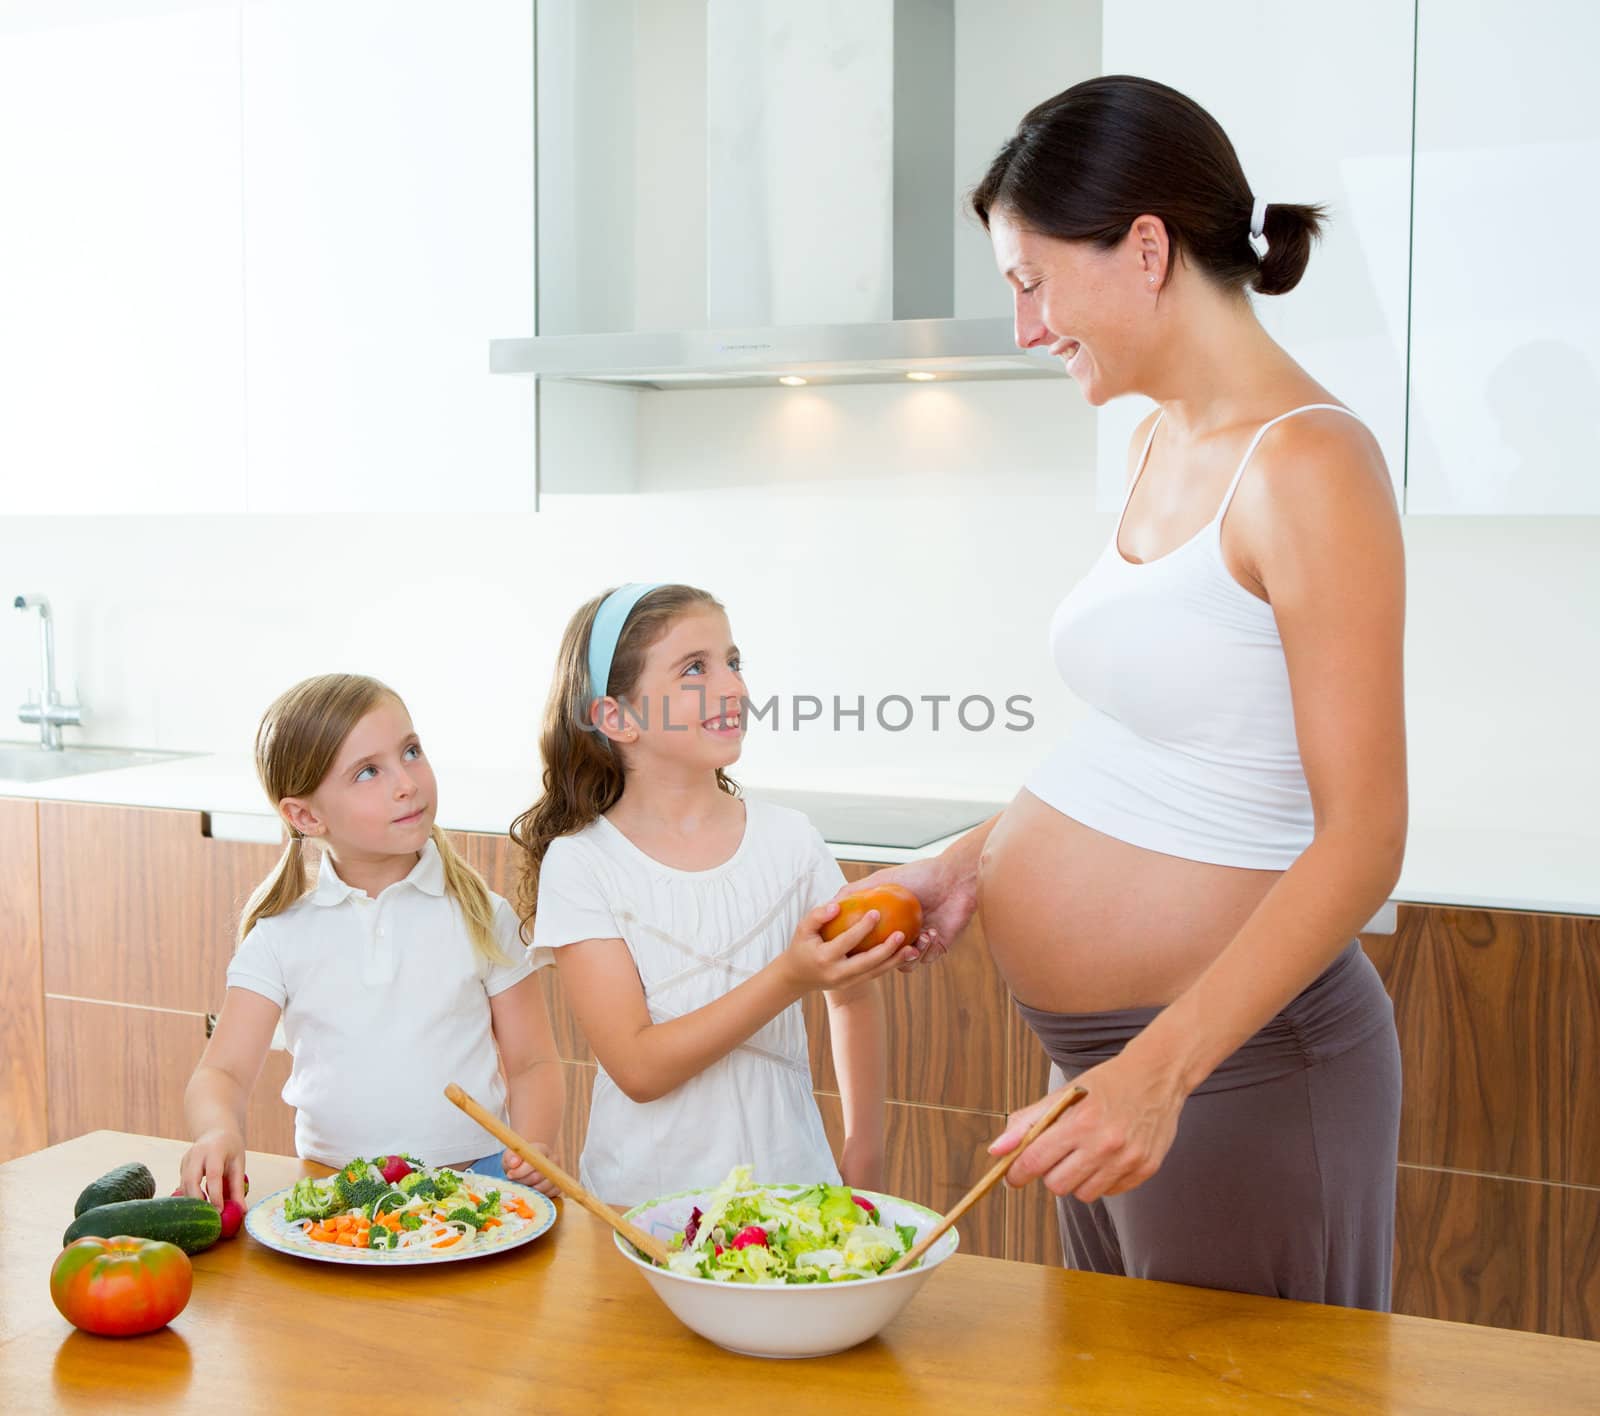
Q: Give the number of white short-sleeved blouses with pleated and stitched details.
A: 1